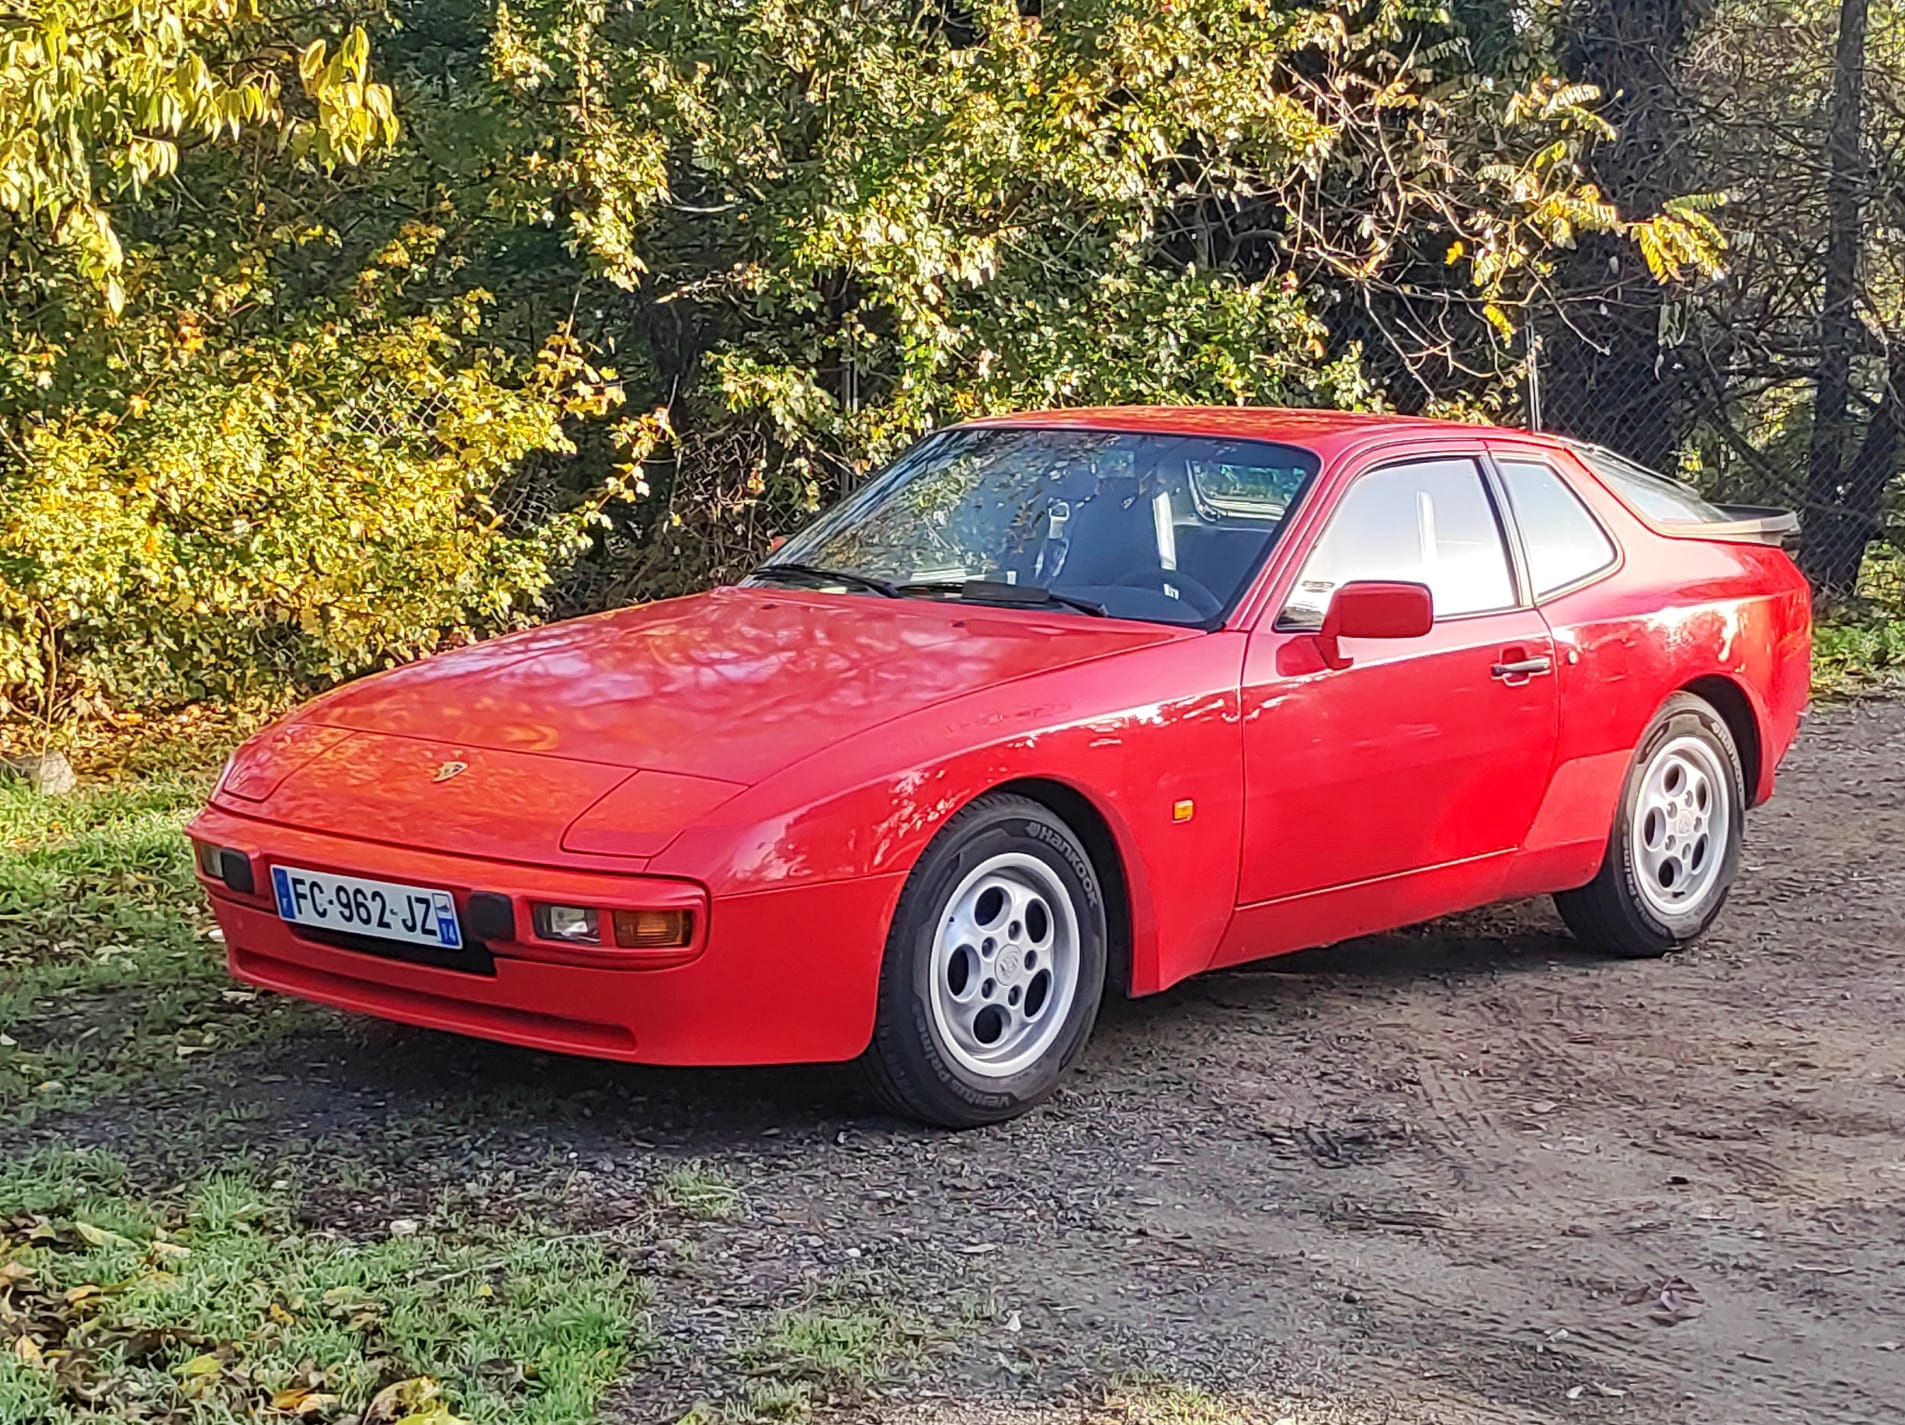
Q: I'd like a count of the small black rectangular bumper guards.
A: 2